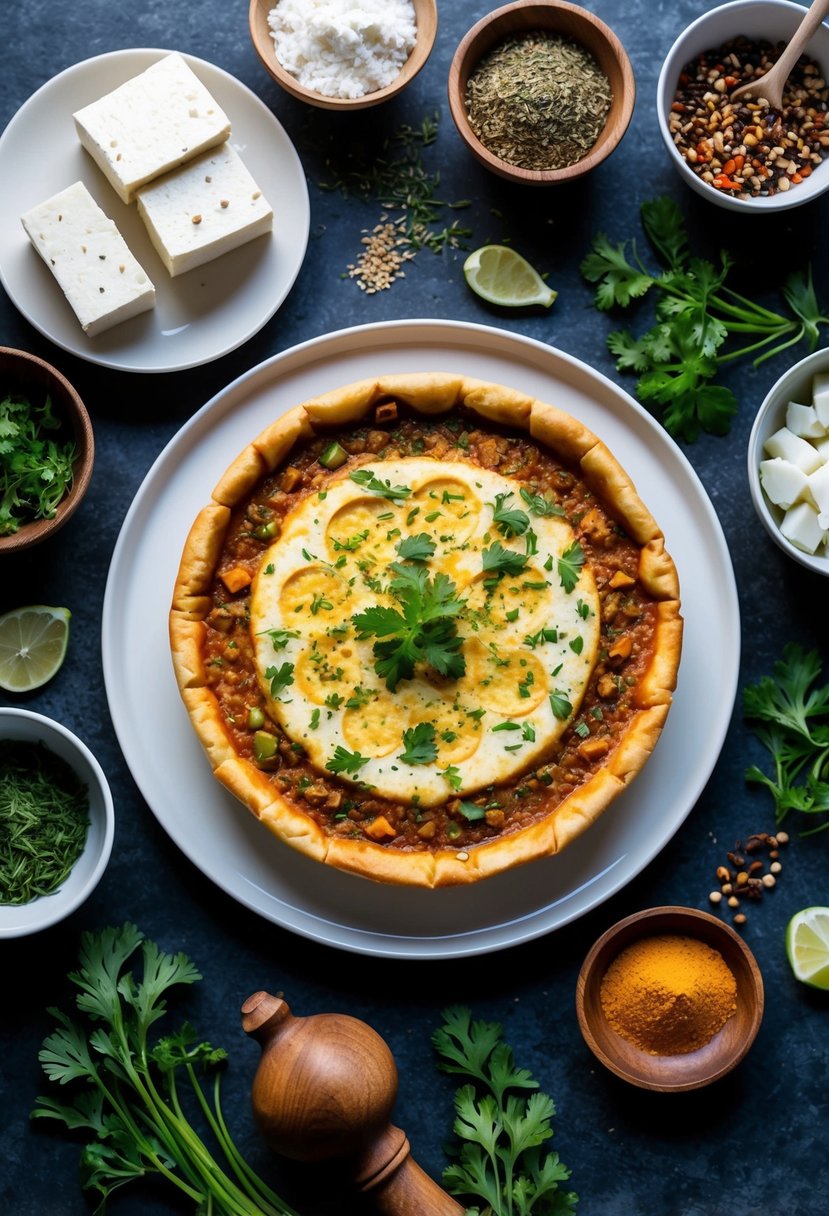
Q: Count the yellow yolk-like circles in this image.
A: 8